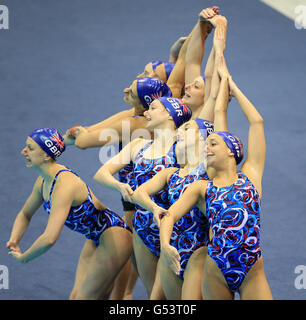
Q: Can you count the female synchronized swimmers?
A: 8